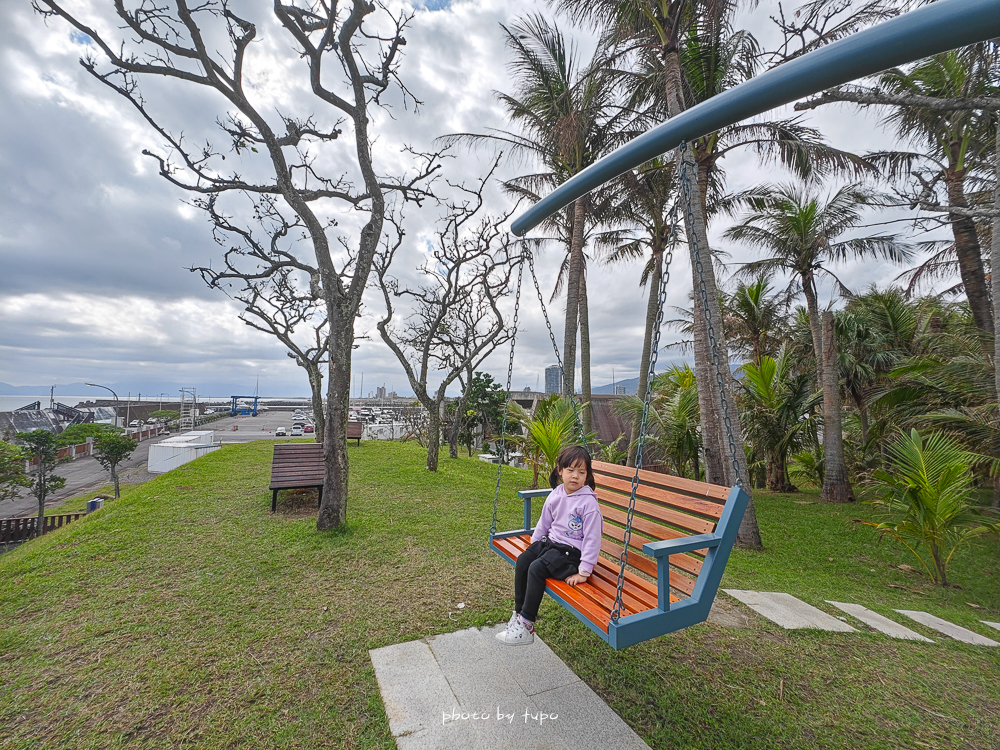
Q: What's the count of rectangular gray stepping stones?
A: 4